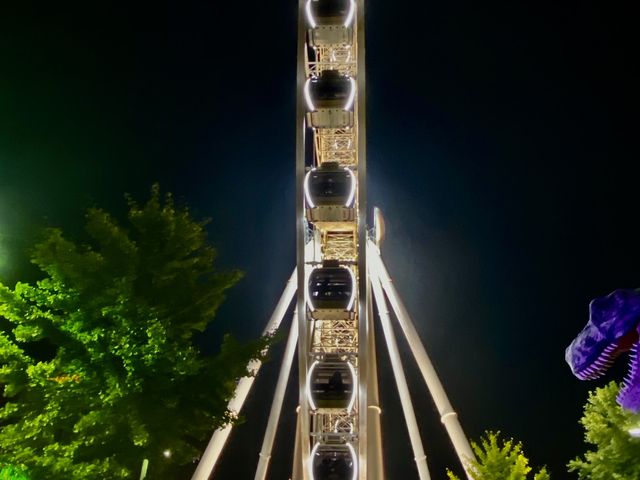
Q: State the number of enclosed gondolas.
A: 6